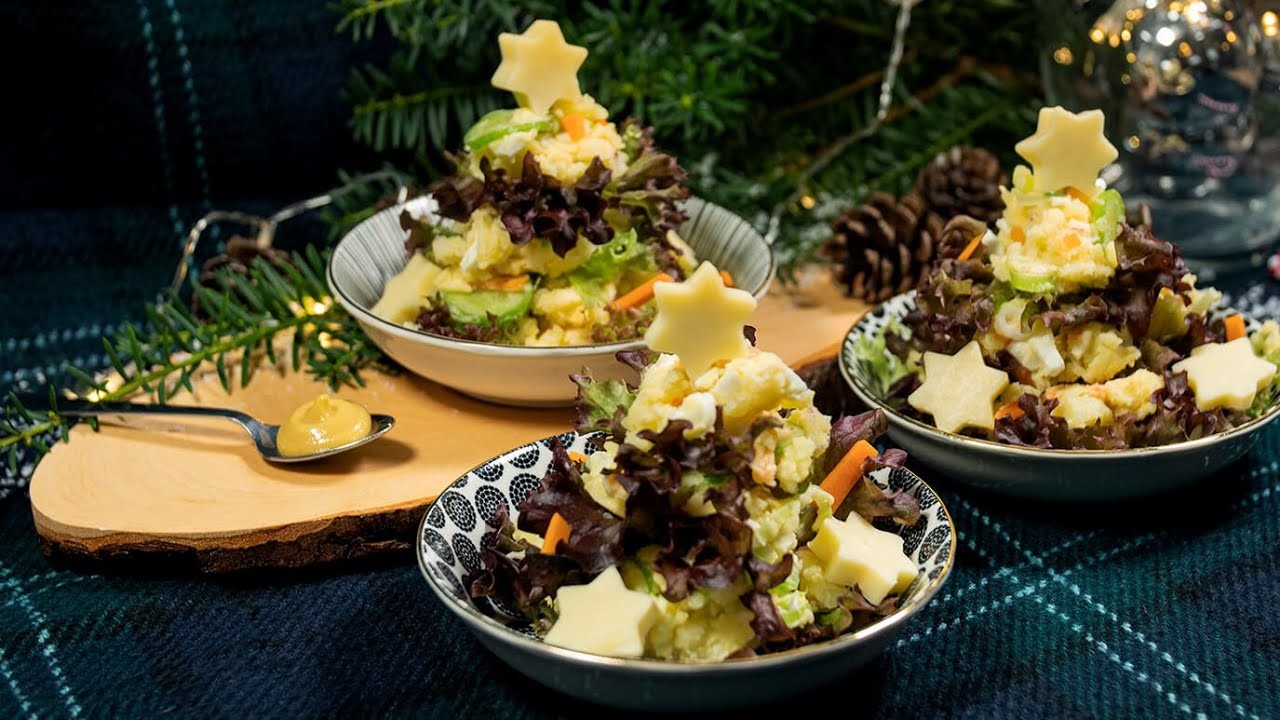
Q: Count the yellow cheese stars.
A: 8